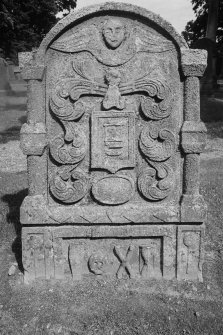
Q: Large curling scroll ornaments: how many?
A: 6